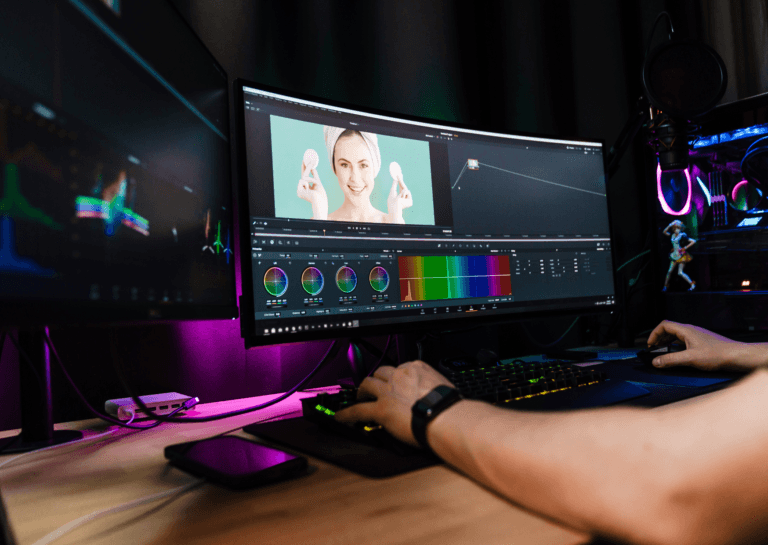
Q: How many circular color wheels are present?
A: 4